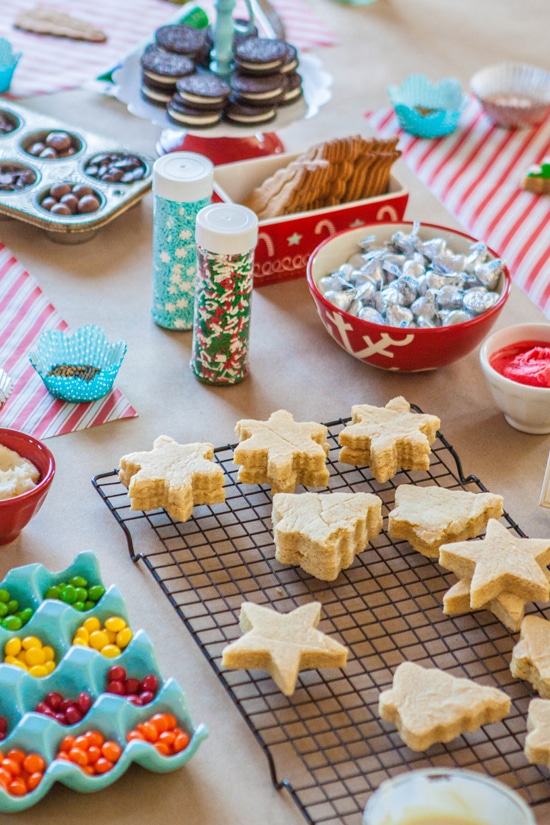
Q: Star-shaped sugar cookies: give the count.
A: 3